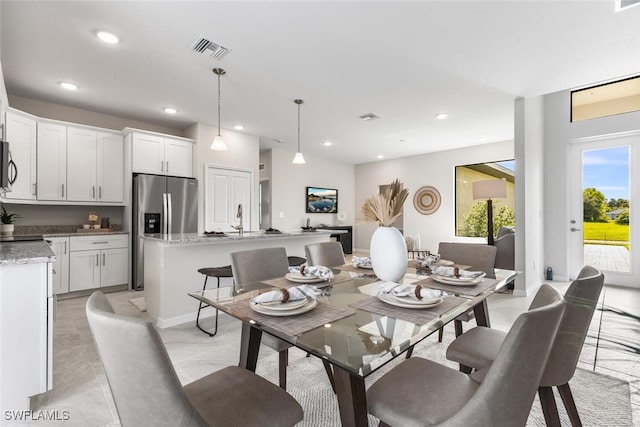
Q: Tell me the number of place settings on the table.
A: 6